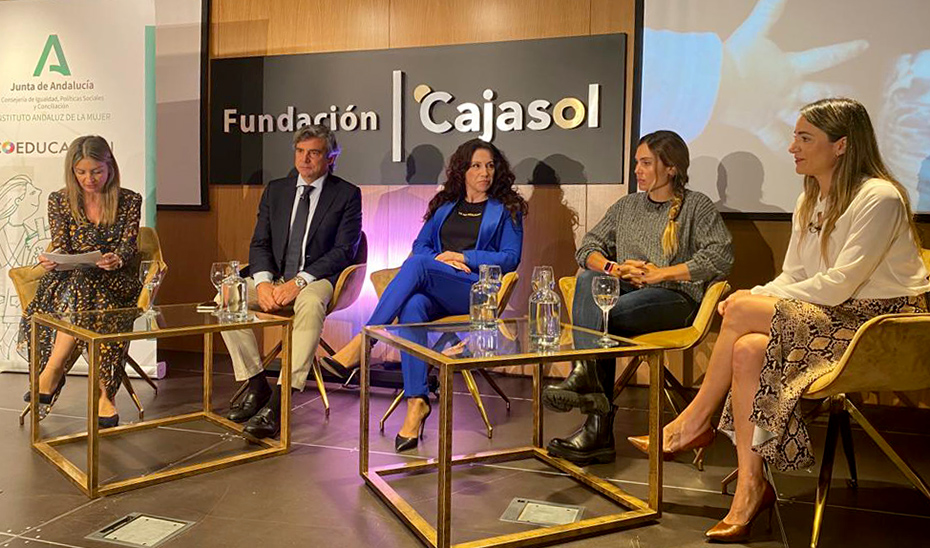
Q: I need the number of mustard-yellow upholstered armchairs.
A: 5